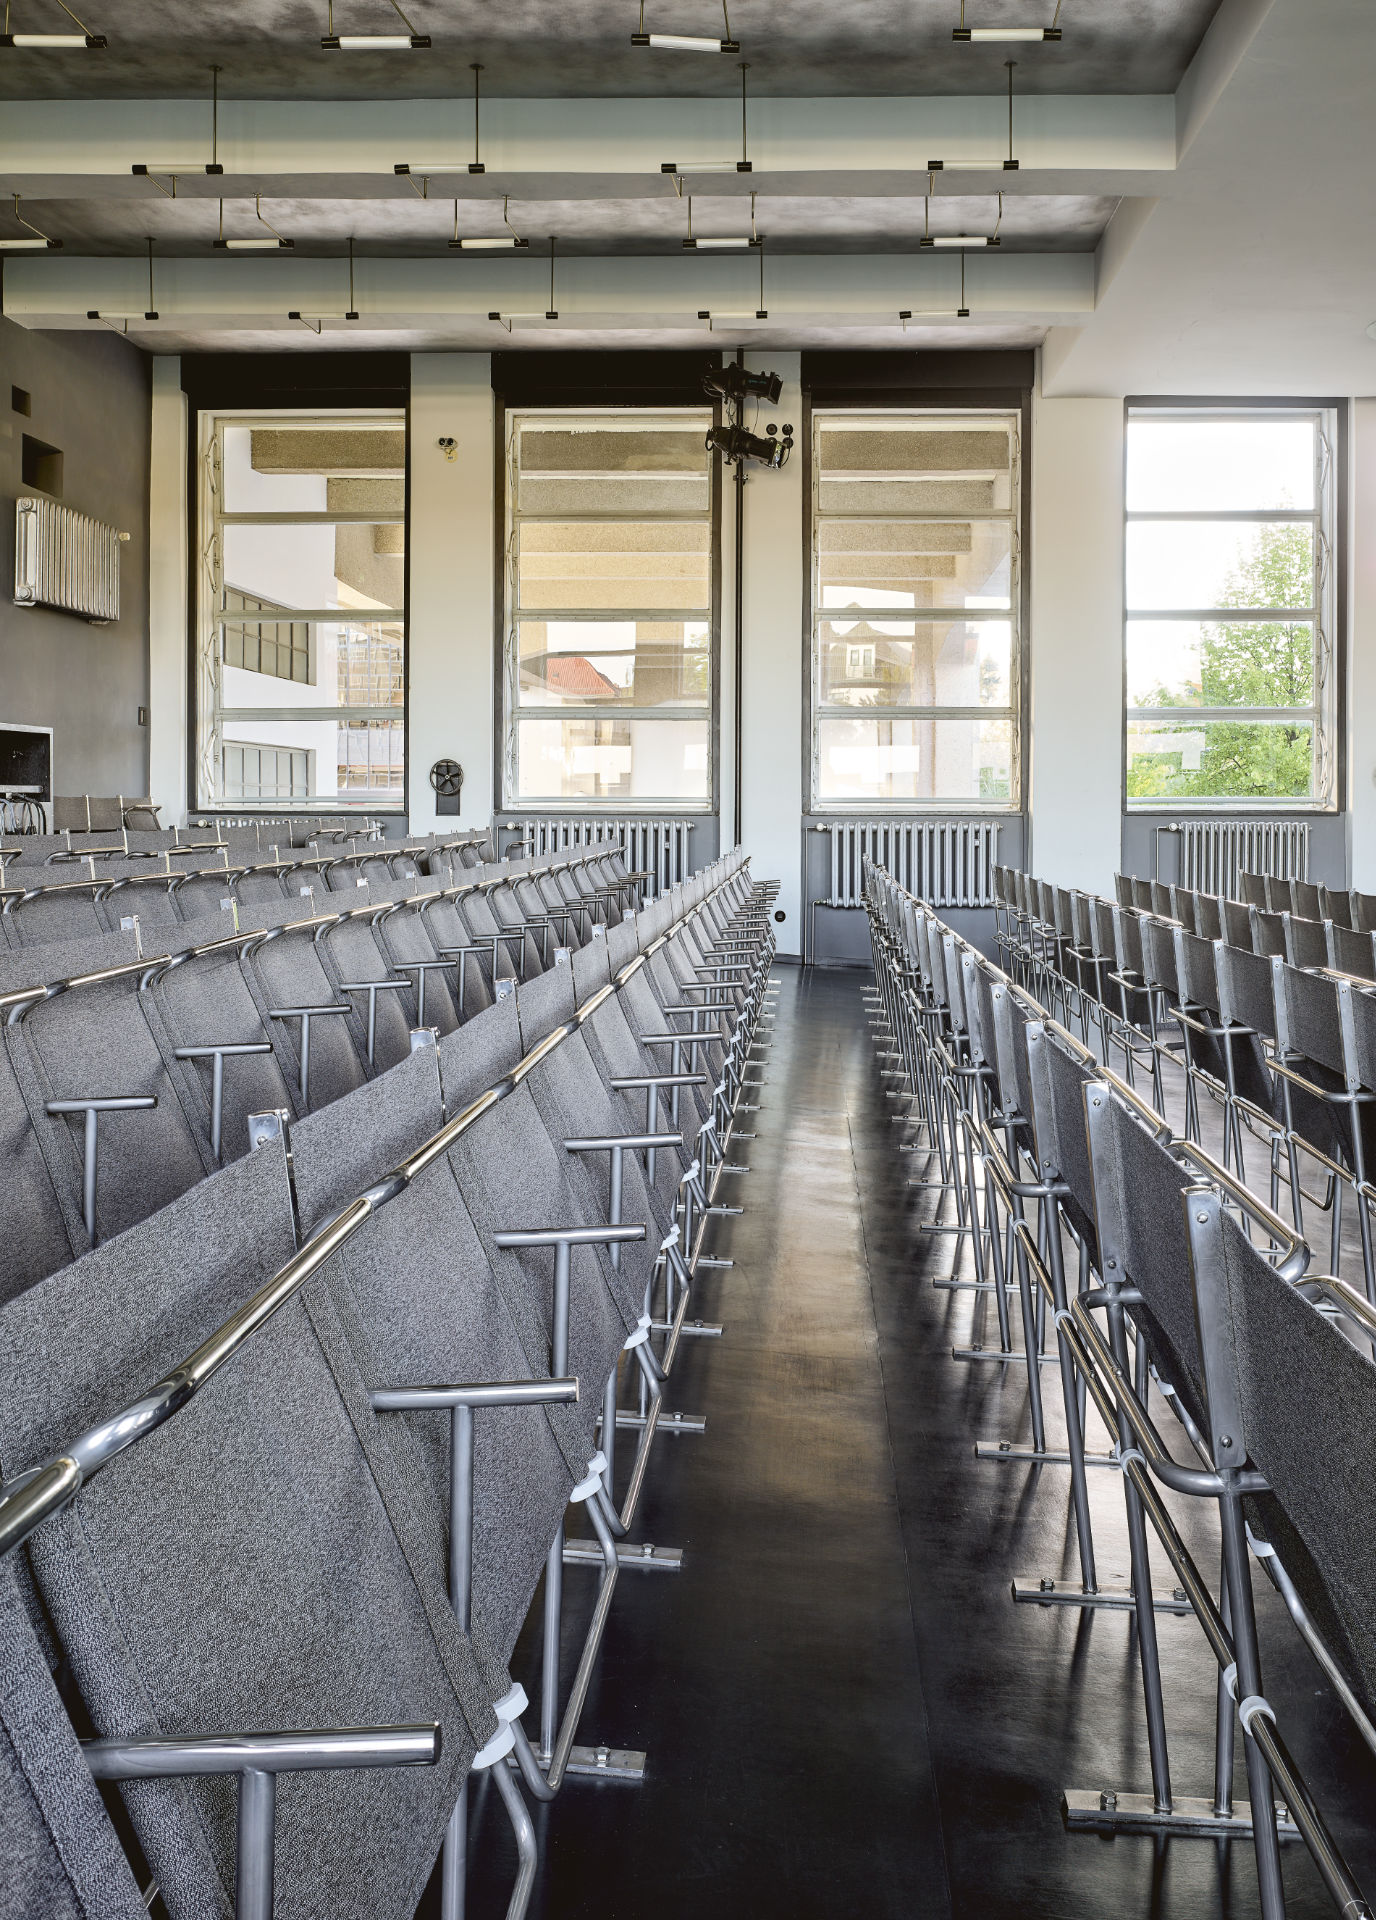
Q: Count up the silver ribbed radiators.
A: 5